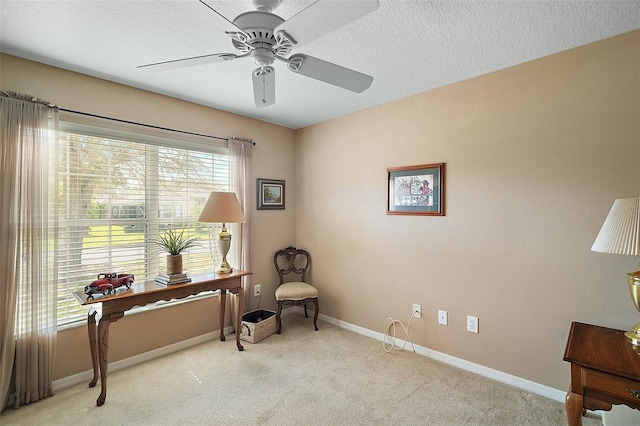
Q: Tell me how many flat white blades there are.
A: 5